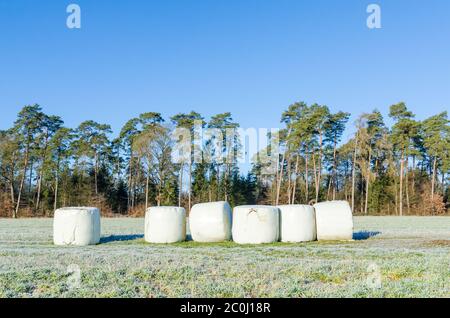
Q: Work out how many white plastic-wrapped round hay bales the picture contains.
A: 6